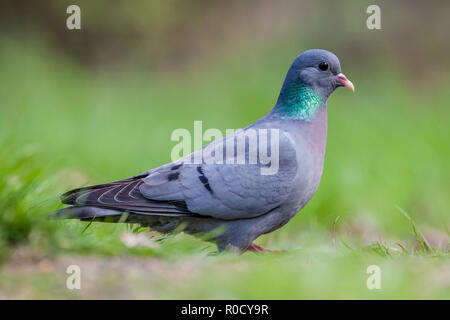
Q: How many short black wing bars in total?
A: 2